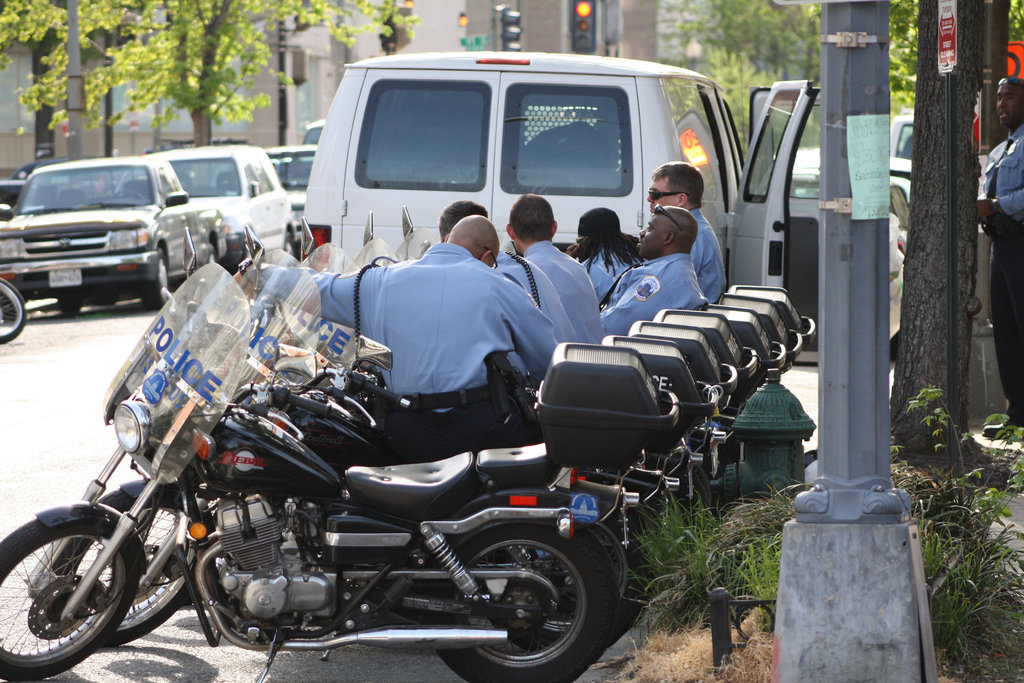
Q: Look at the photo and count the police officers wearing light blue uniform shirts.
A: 7